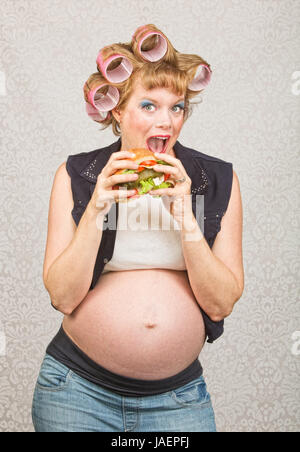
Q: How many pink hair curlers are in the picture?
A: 5